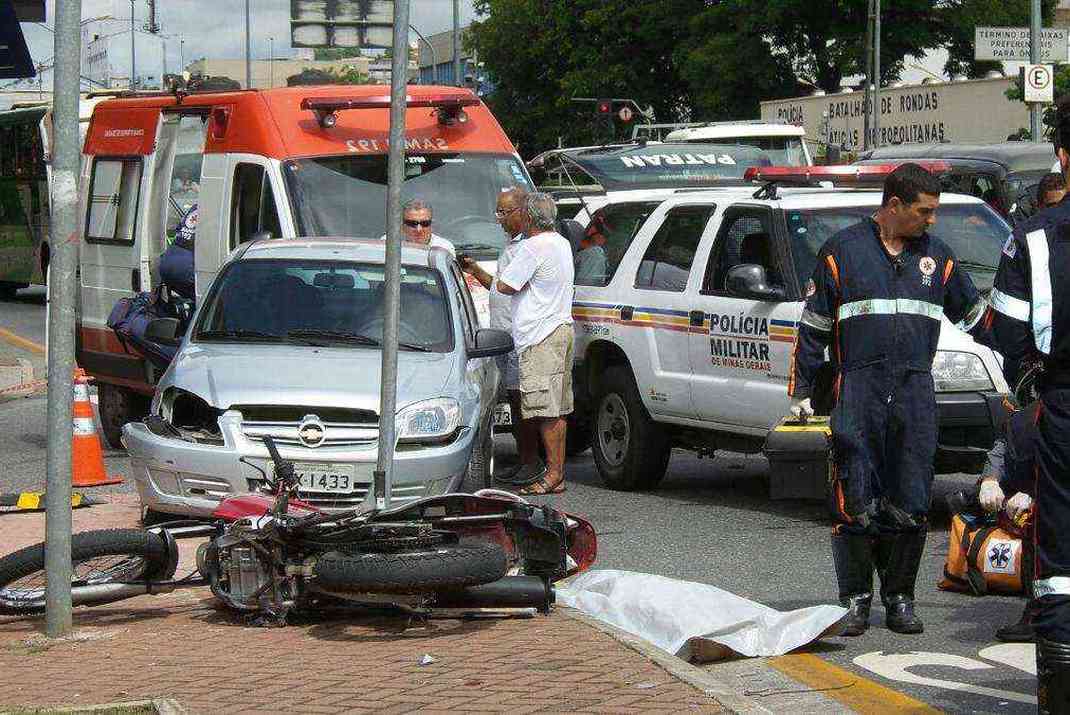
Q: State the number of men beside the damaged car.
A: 3